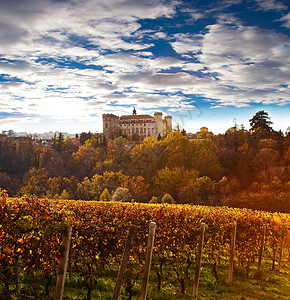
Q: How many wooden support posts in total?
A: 7